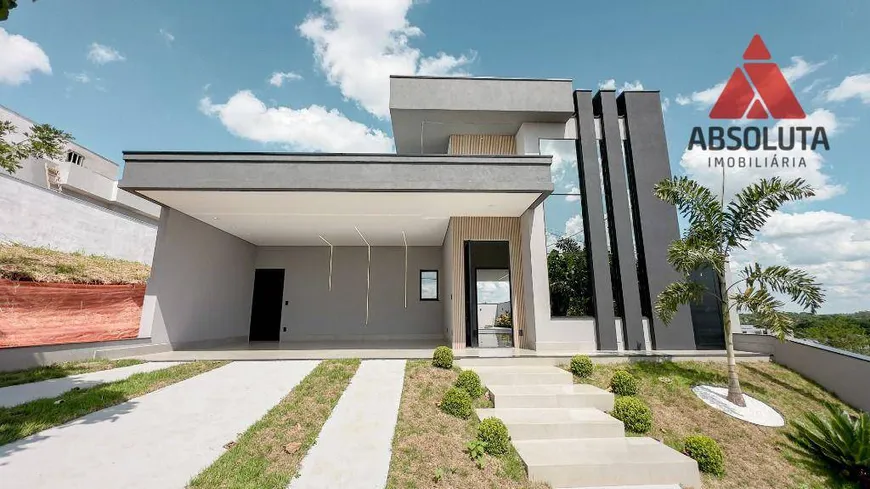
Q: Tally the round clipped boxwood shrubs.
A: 8